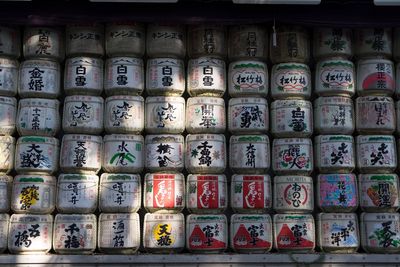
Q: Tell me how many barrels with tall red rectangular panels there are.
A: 3